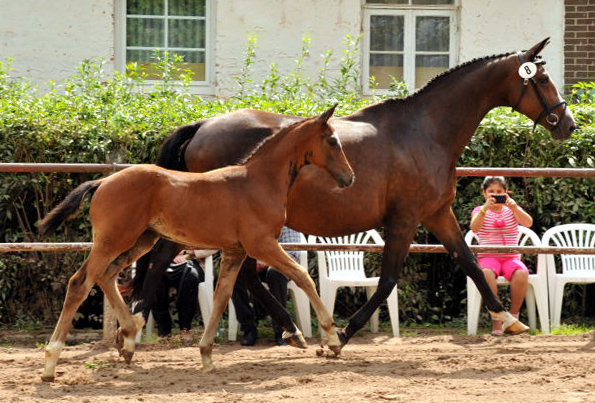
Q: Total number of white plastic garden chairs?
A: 5